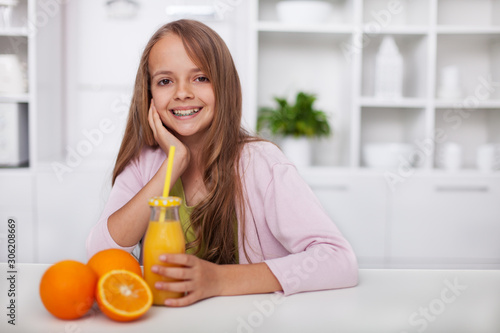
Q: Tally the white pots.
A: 1